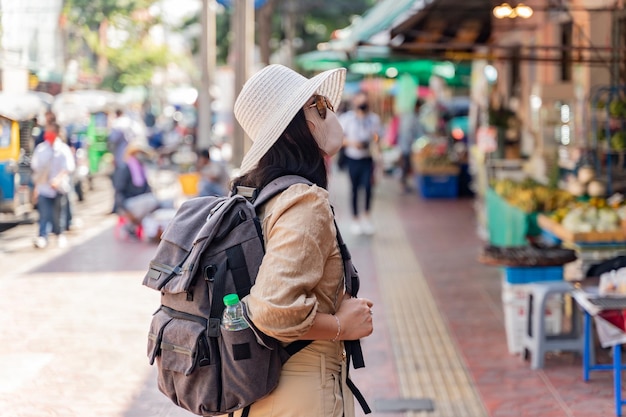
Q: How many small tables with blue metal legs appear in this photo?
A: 1